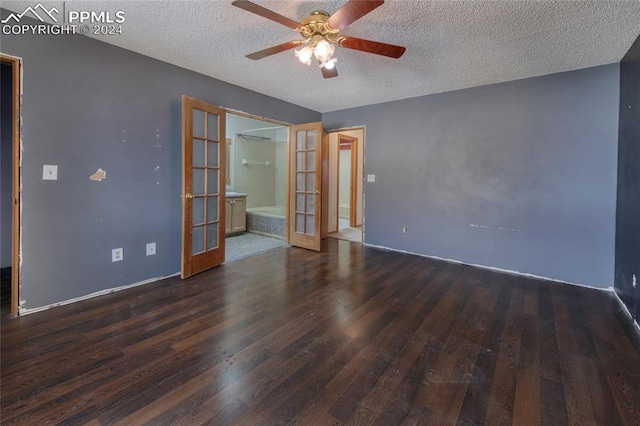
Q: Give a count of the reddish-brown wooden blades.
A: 5